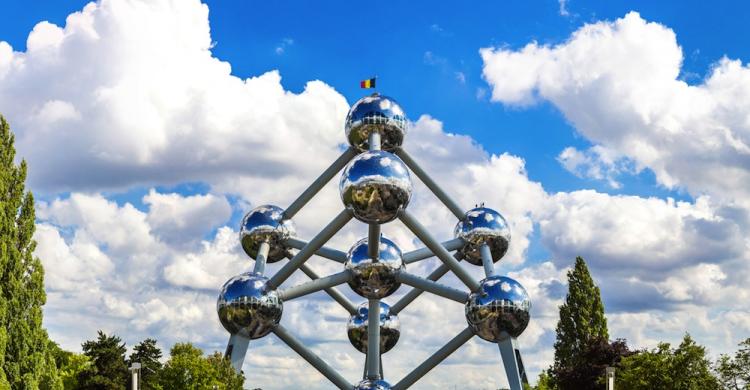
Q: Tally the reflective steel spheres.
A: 9